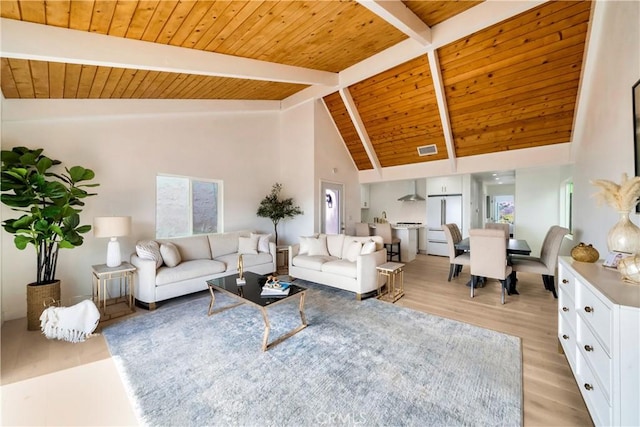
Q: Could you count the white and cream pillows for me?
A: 8